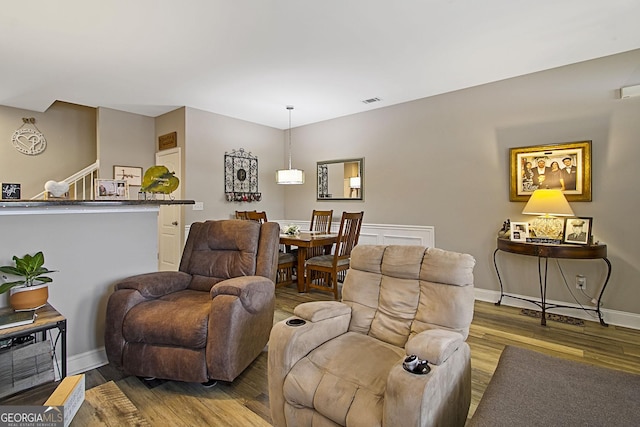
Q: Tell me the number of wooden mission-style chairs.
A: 4